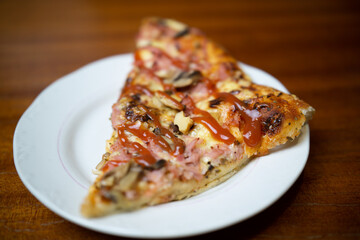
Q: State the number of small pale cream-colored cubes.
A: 1